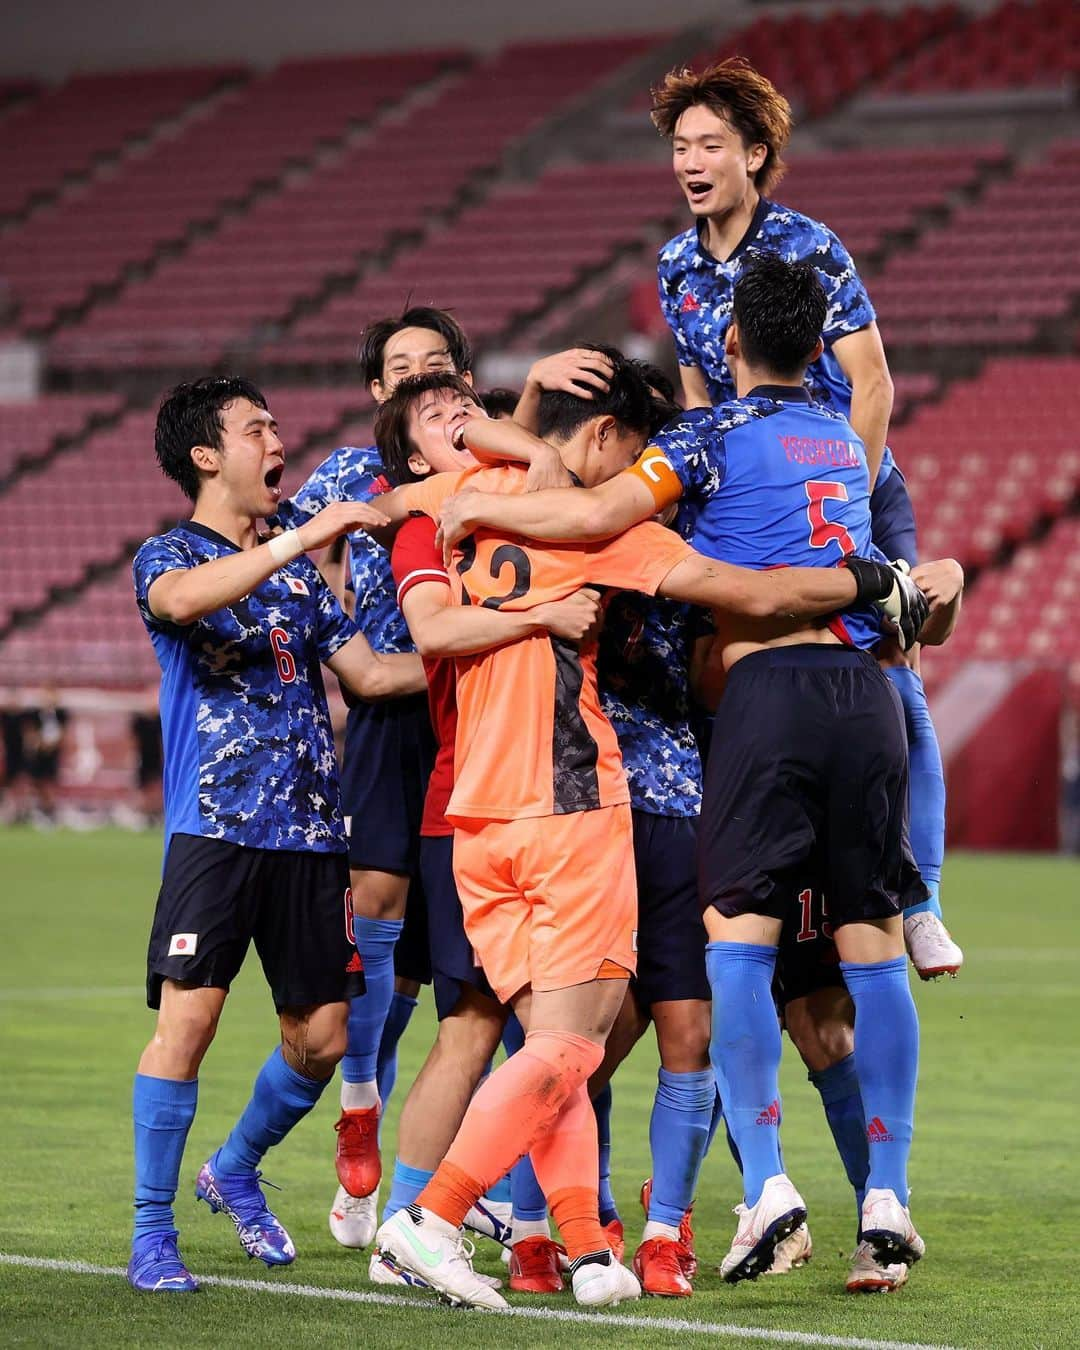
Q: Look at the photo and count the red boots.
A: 5